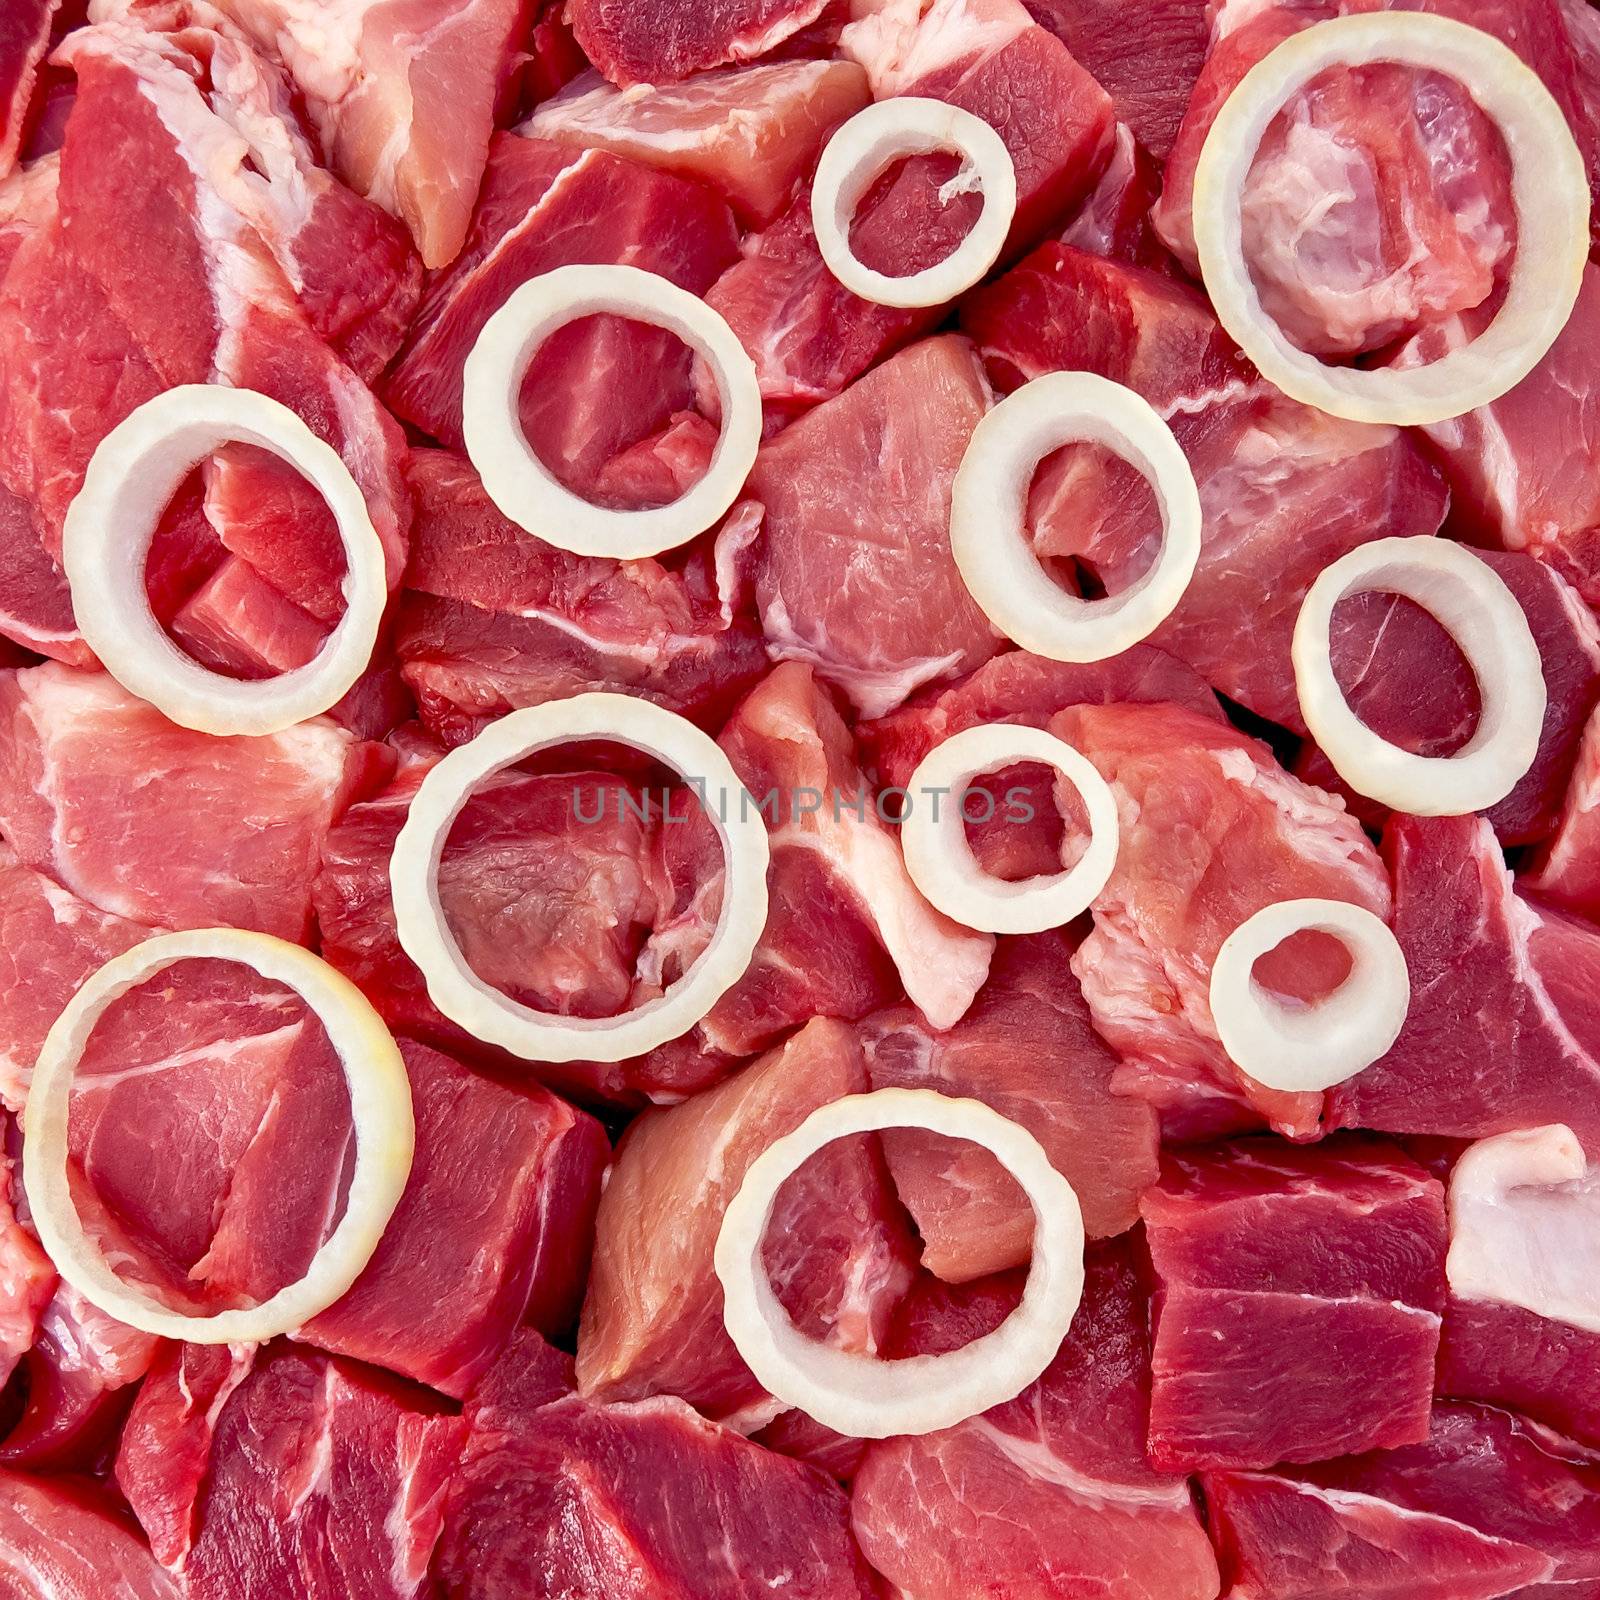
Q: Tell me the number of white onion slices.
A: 11